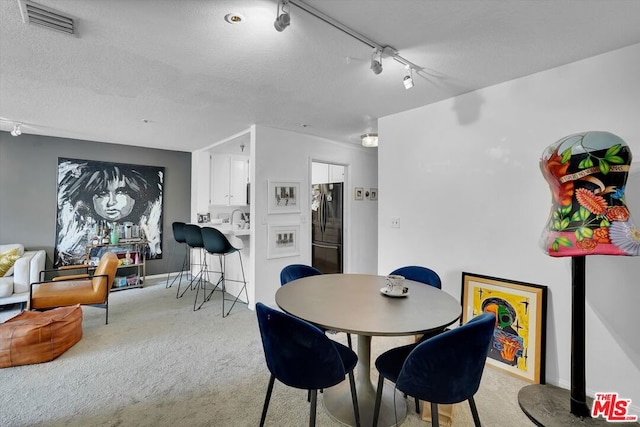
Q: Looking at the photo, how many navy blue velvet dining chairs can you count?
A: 4